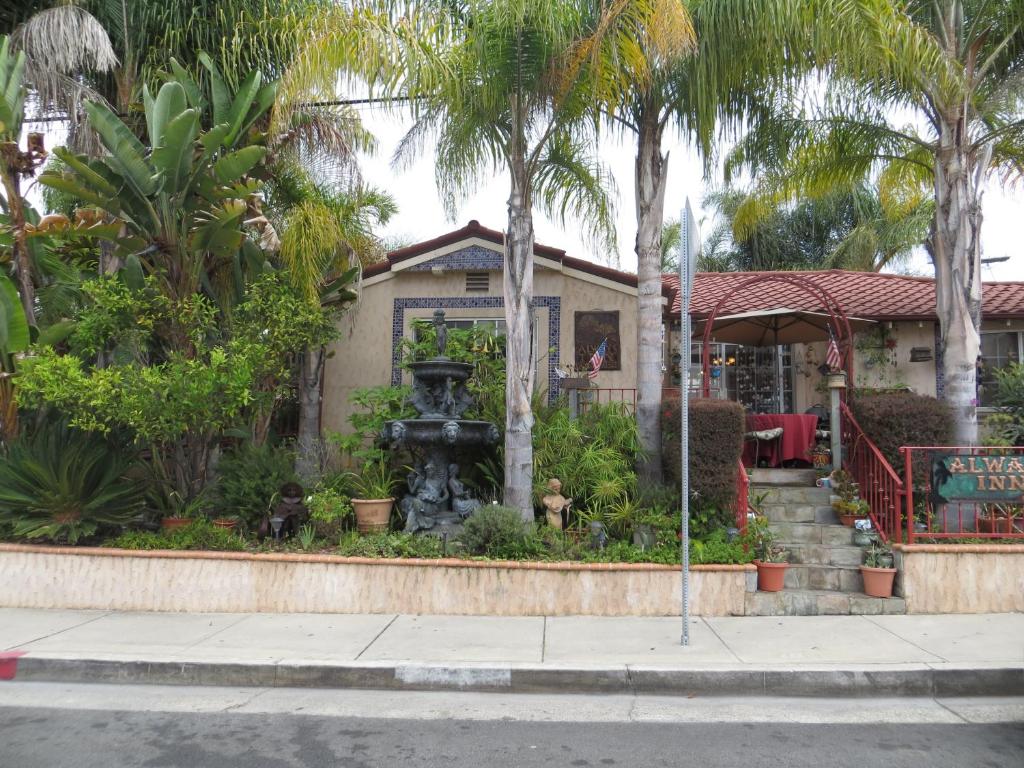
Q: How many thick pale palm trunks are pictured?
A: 3